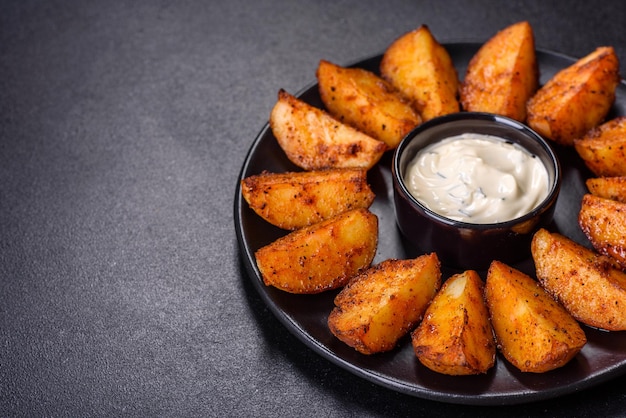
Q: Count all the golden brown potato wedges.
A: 14